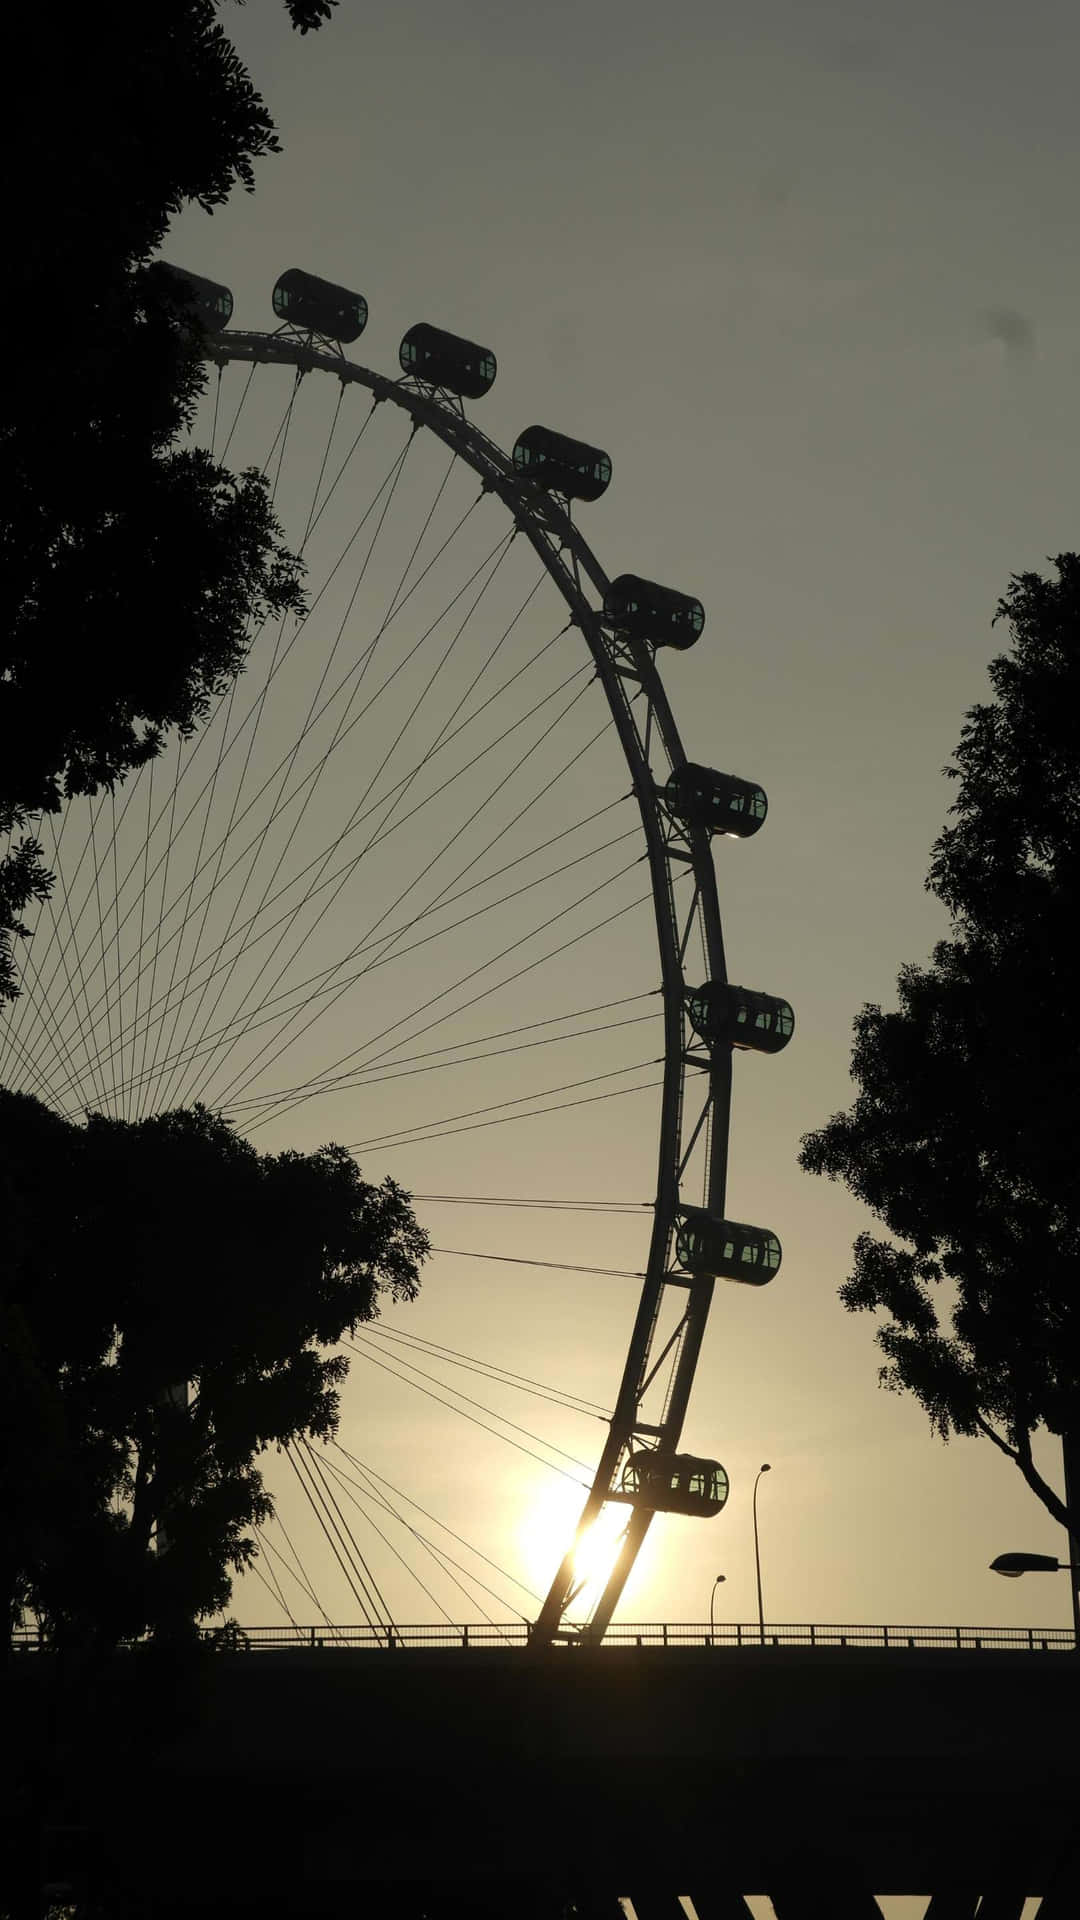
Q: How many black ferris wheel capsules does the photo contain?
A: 9